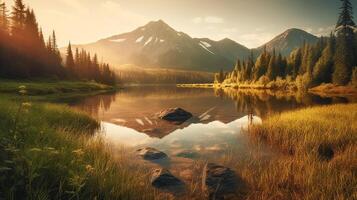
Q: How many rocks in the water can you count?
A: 4